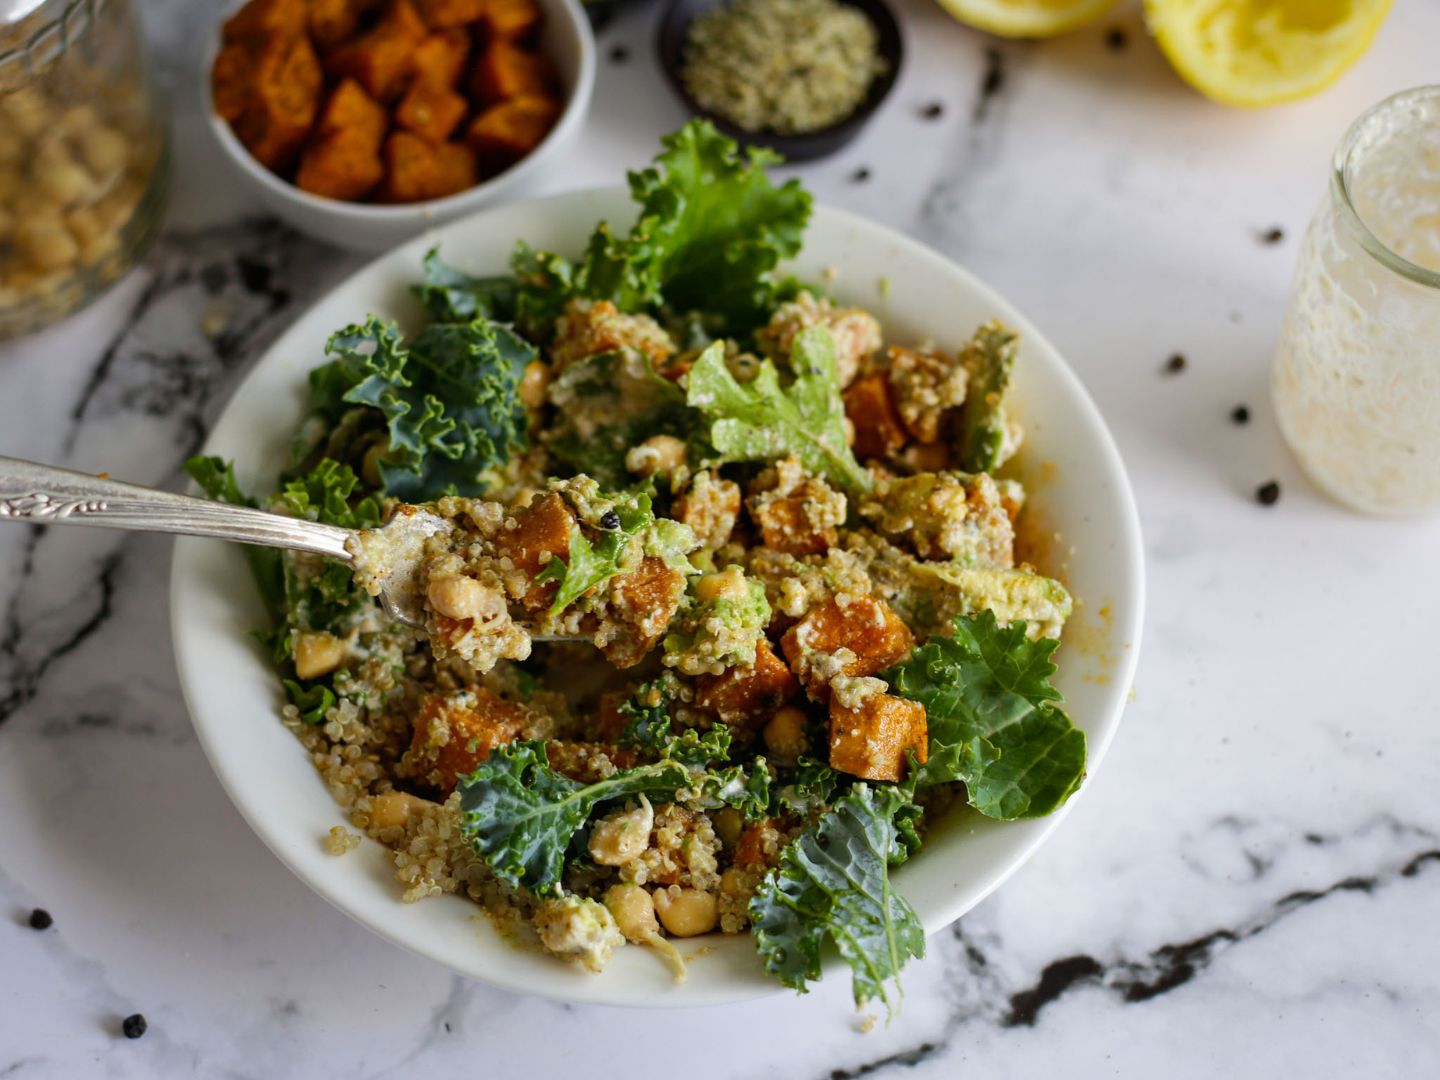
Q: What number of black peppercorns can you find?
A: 11